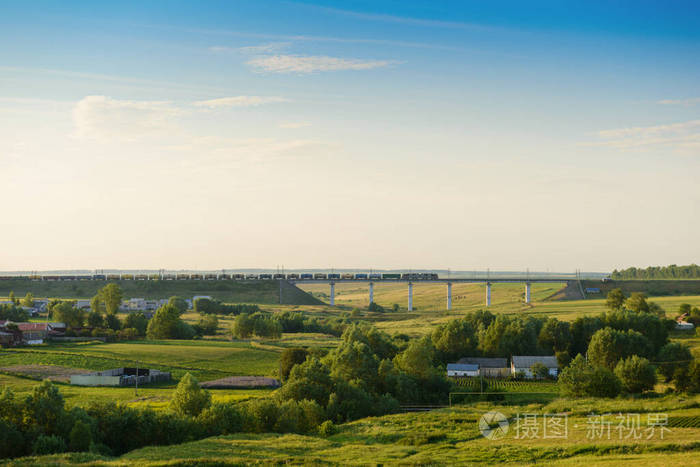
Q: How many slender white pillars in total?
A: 6